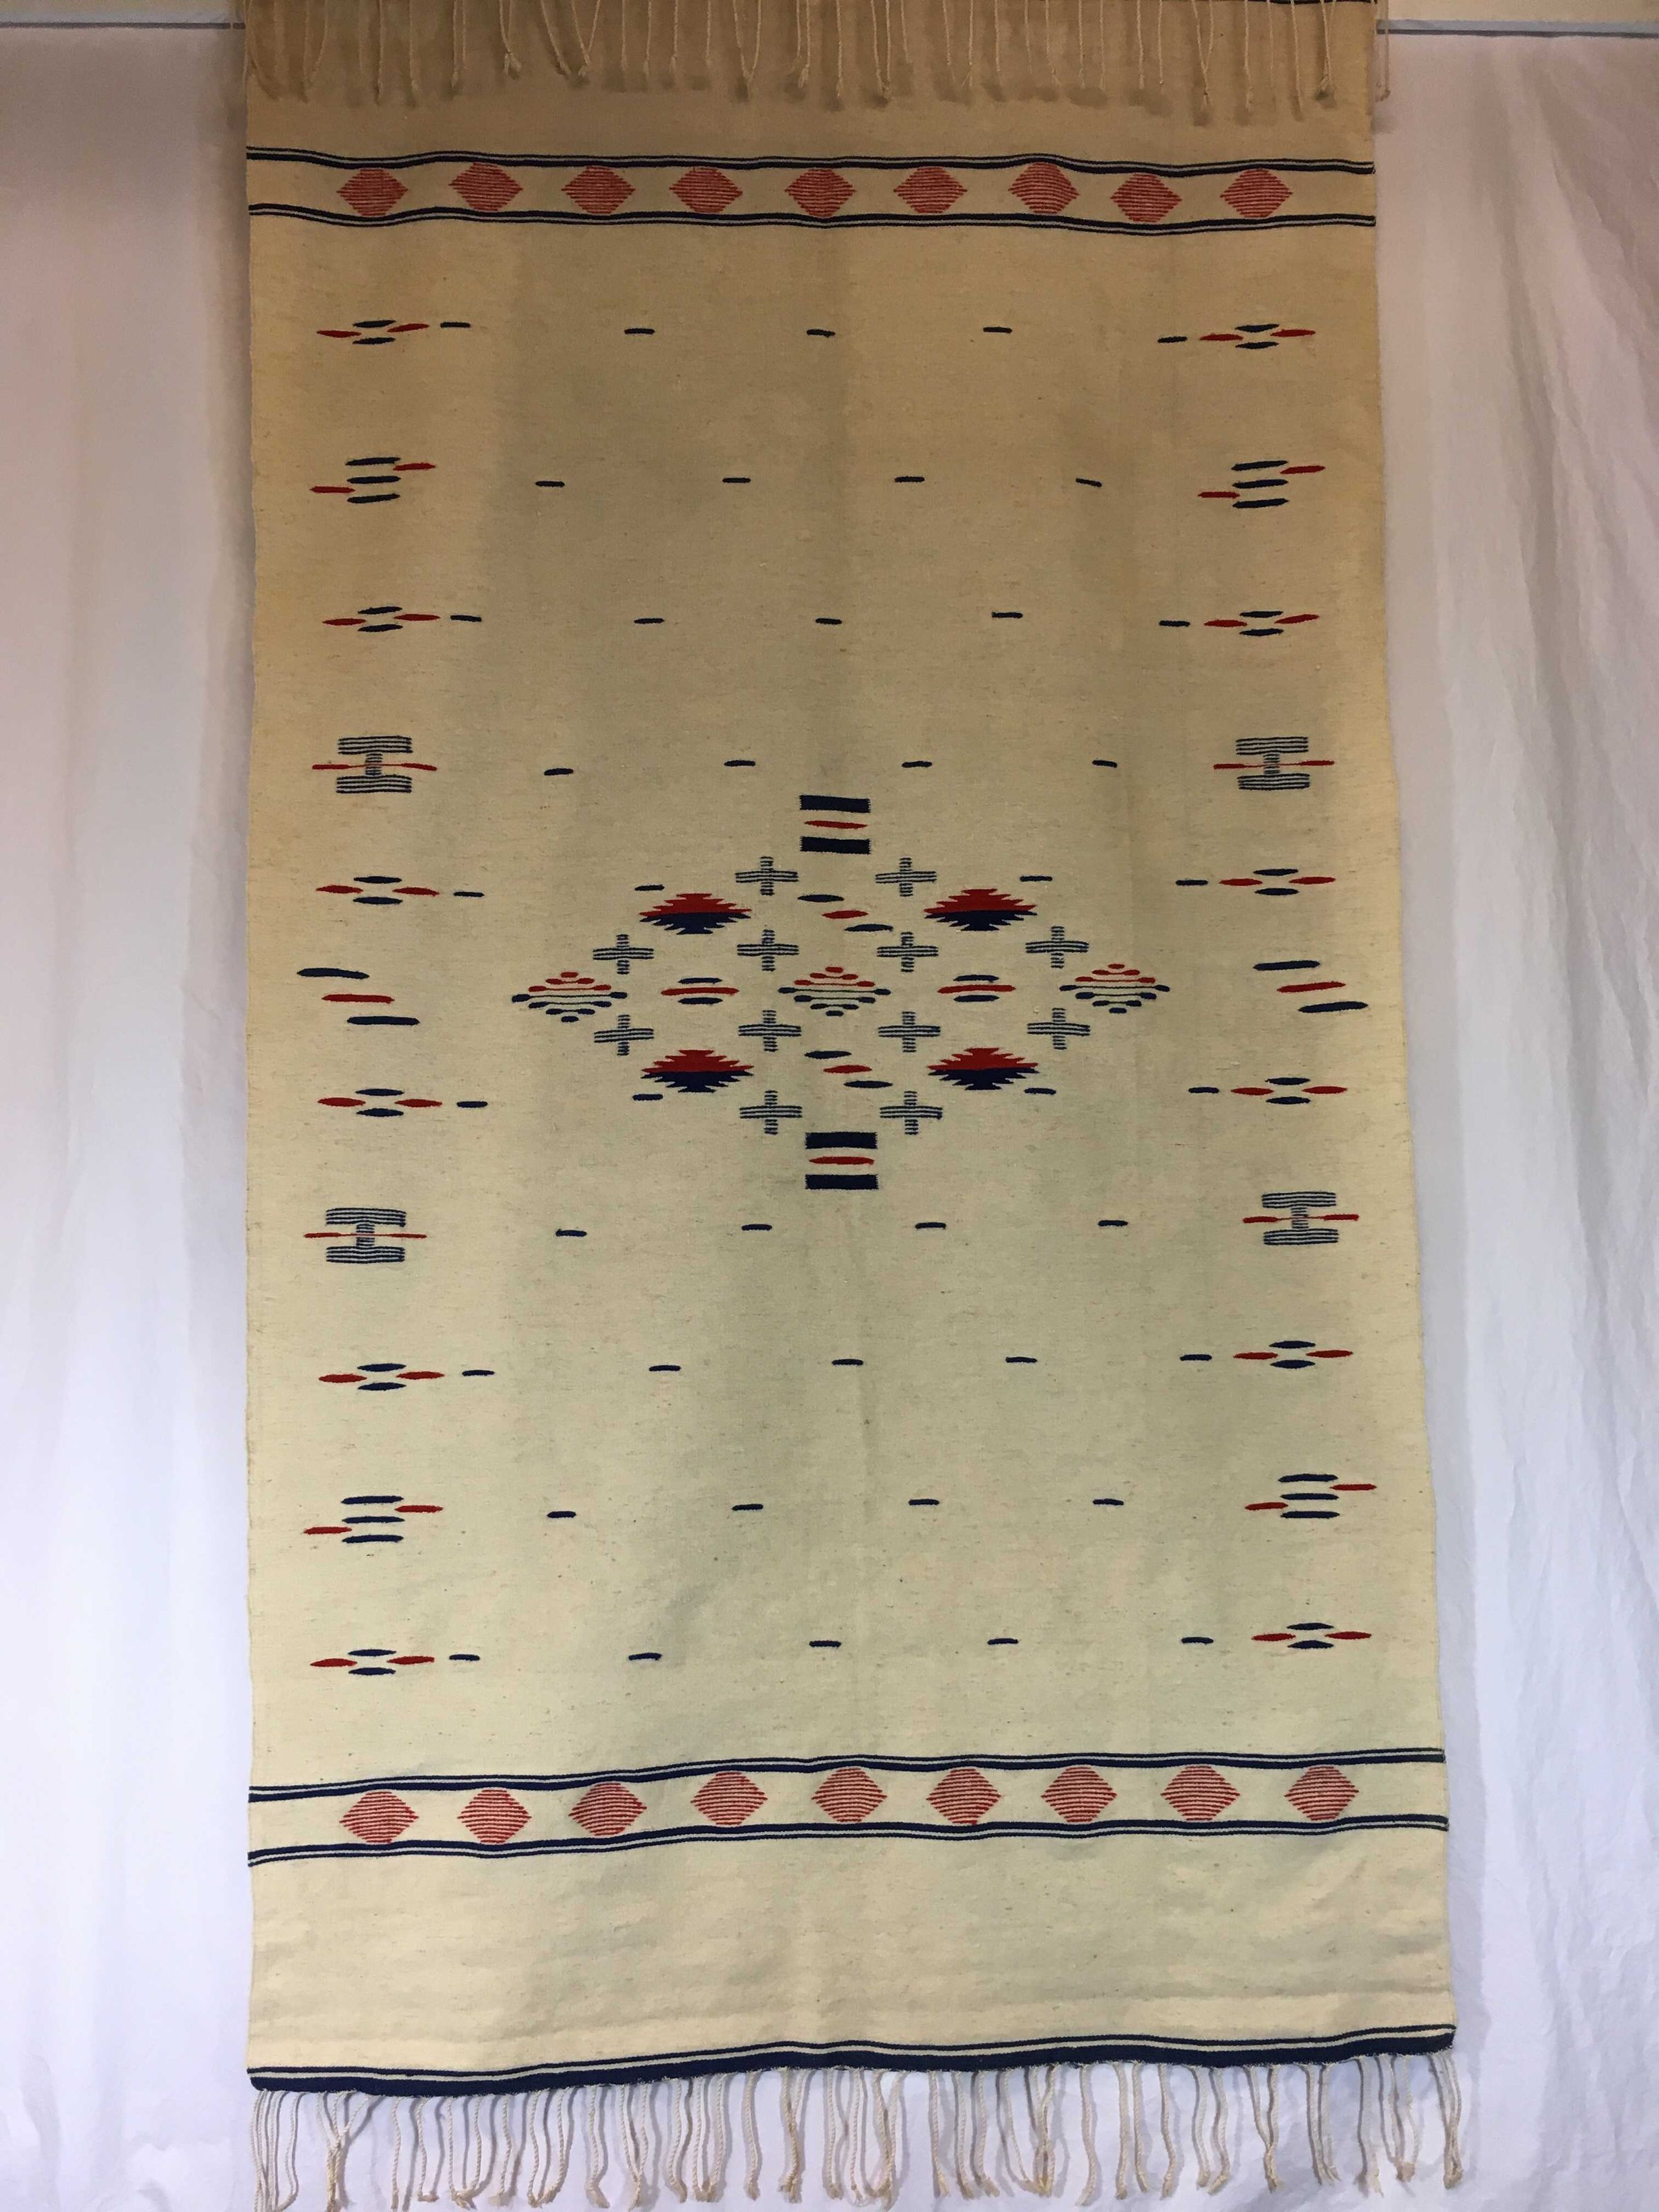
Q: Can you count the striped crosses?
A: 12